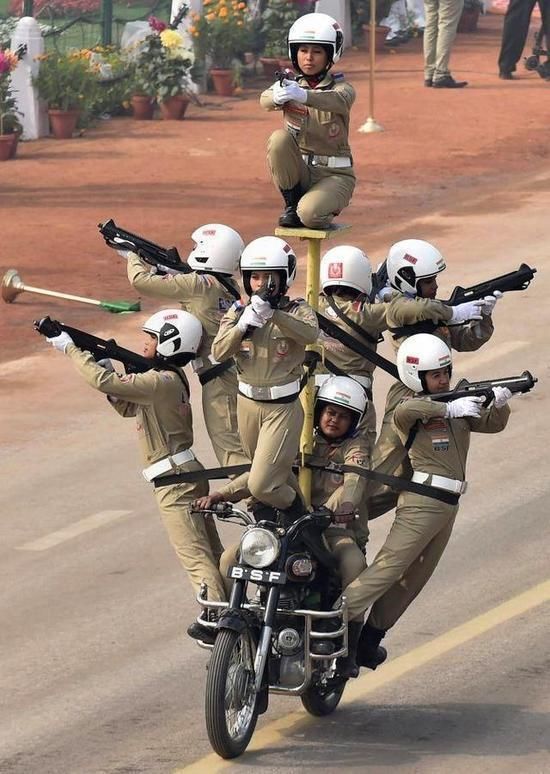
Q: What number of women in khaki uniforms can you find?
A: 8